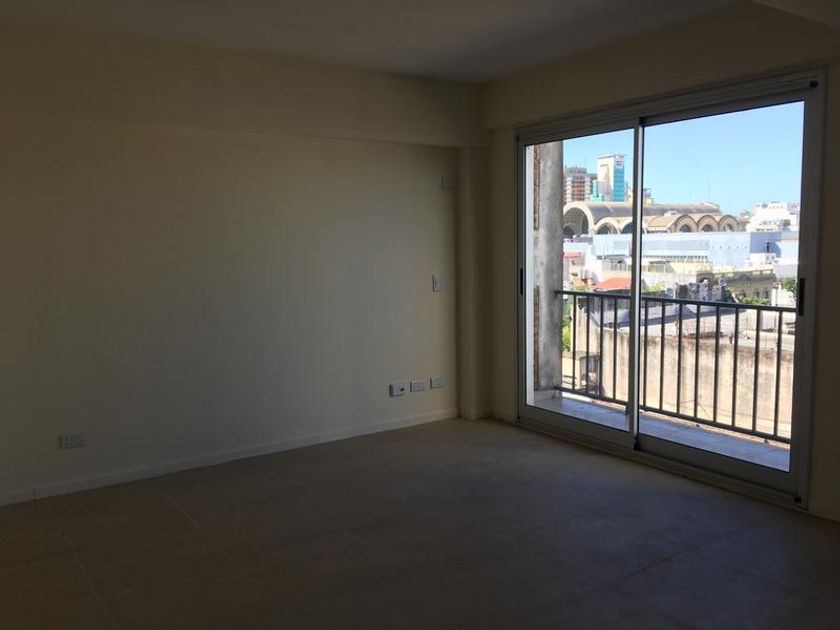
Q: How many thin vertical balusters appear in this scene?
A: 12